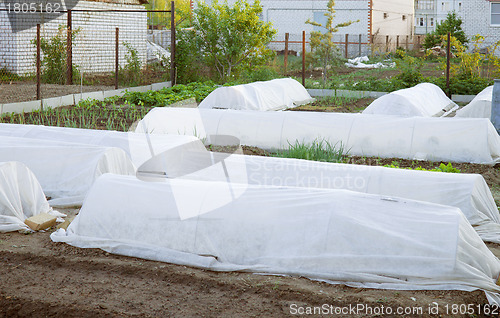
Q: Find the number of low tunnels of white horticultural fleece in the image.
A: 9